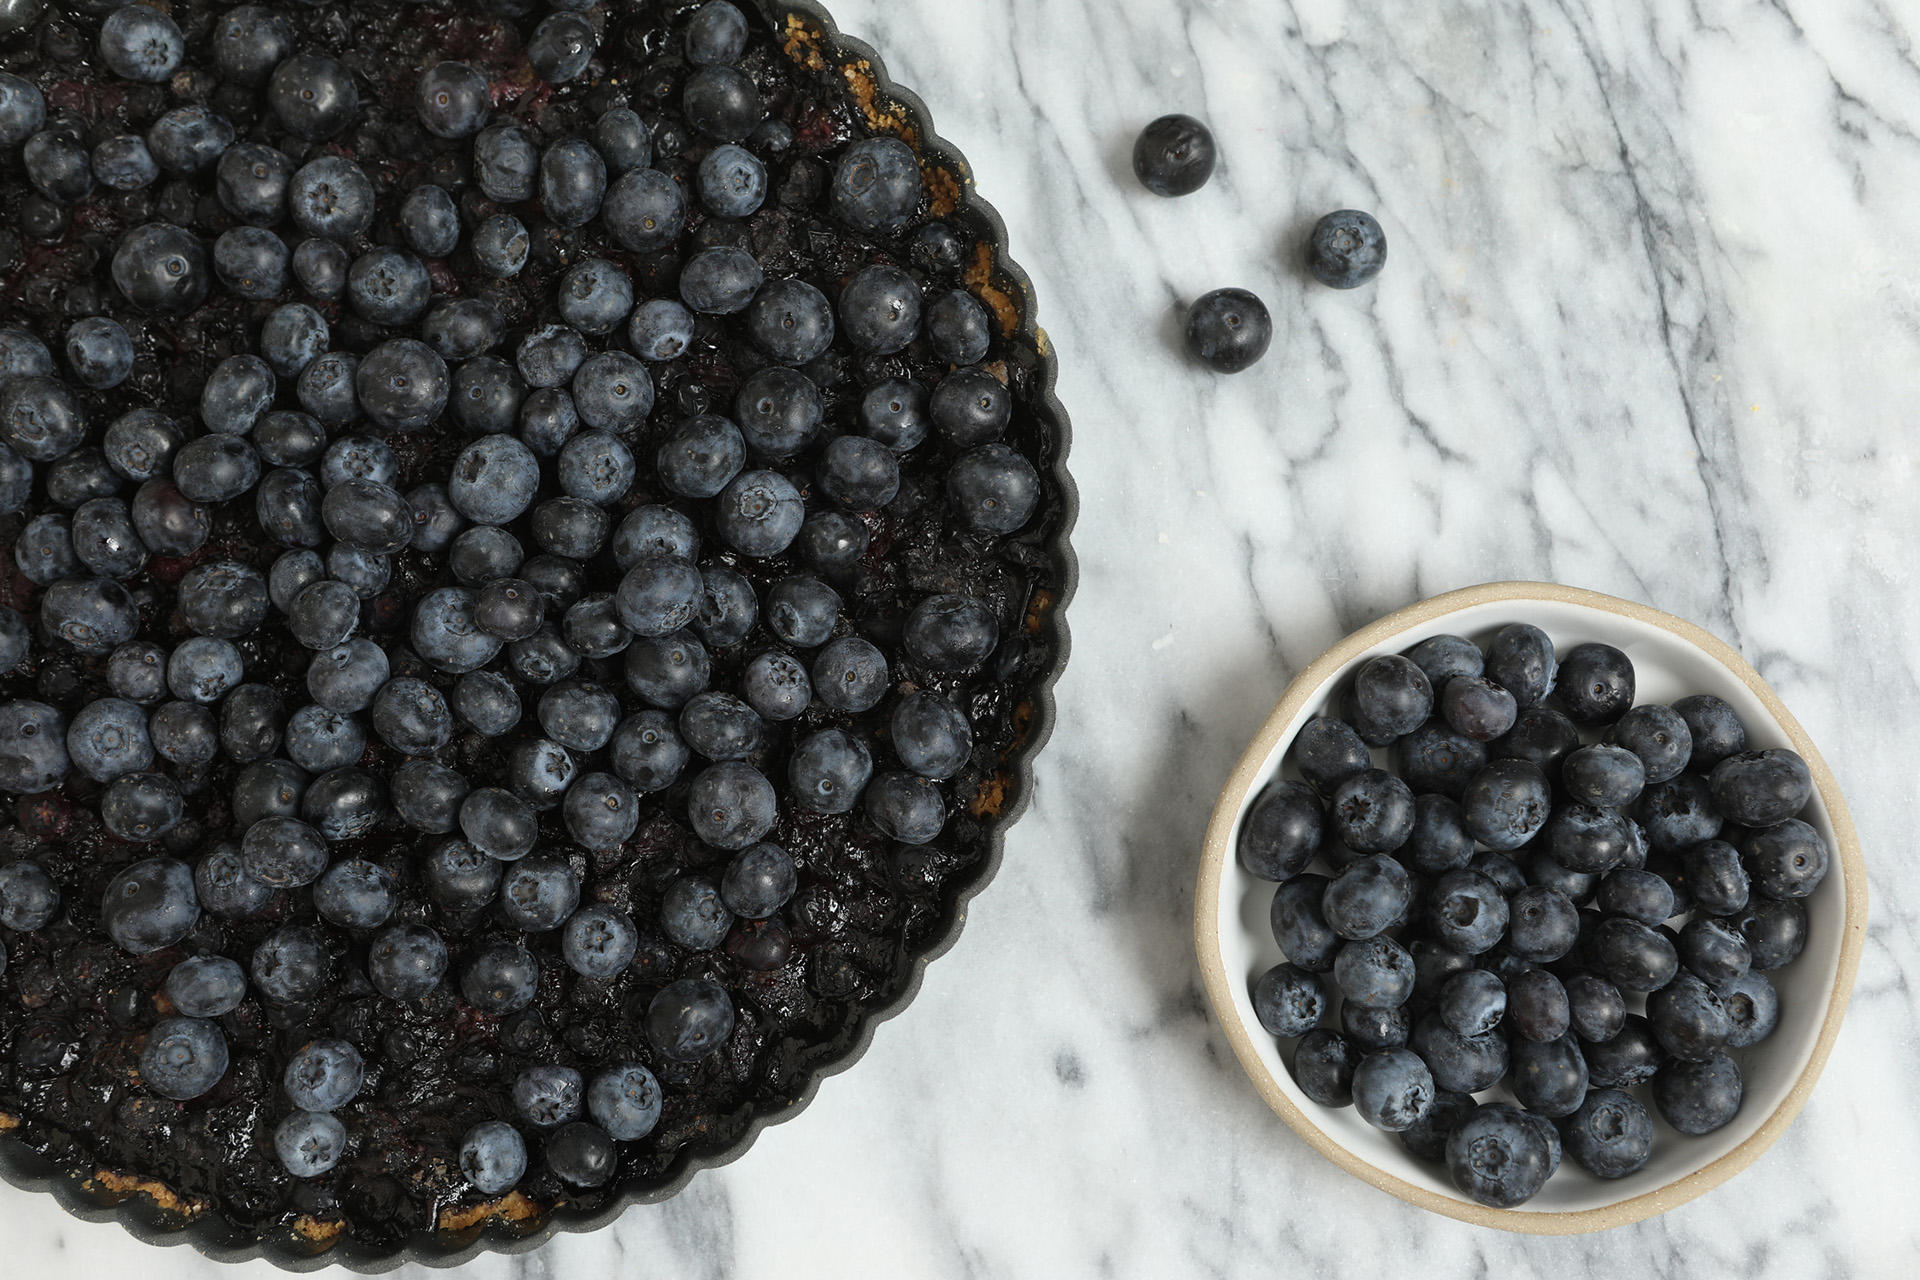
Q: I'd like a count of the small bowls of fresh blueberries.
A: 1